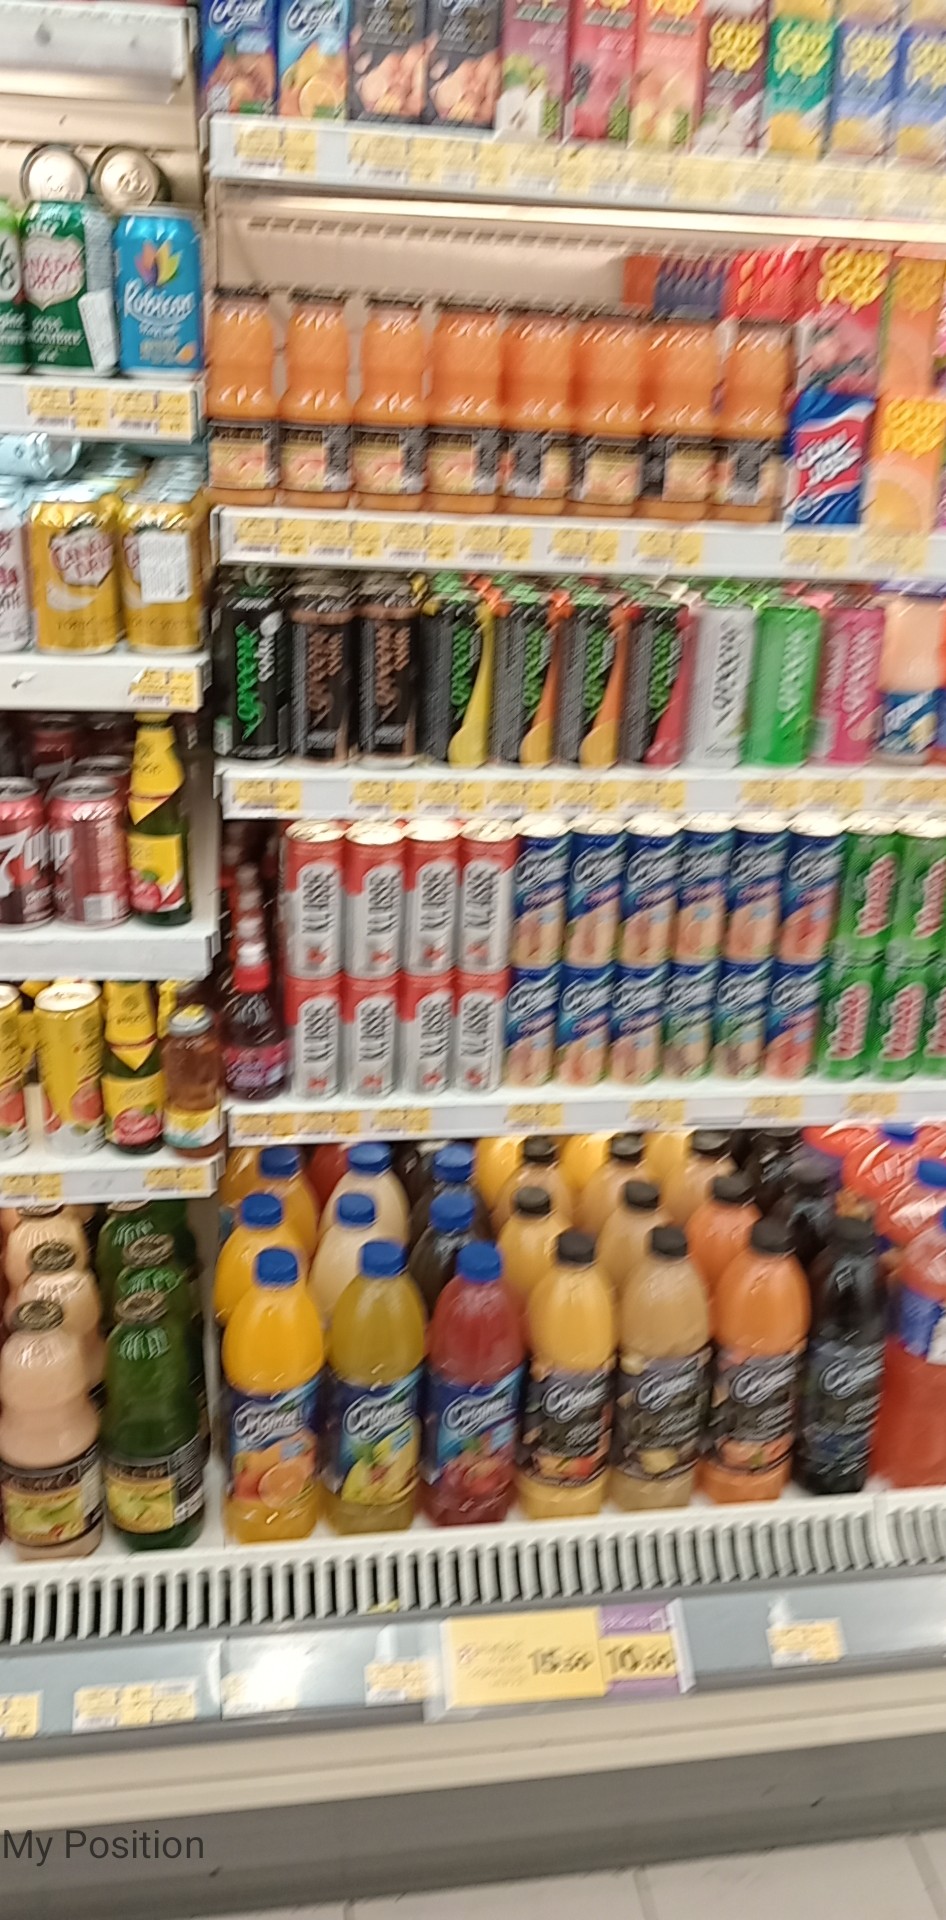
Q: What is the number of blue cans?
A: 13